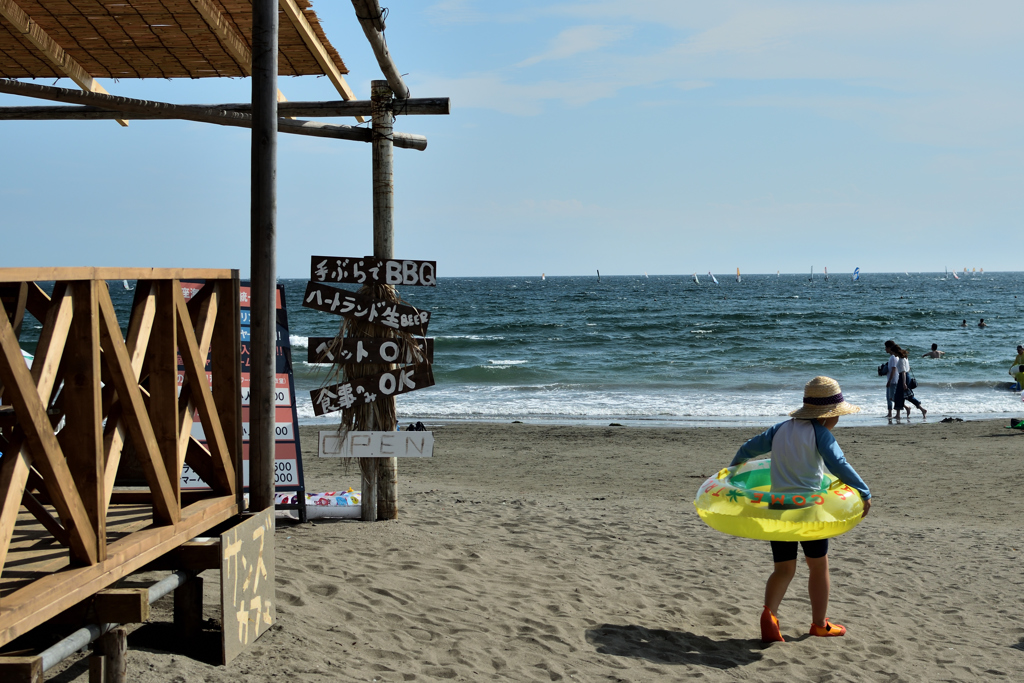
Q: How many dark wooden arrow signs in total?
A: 4